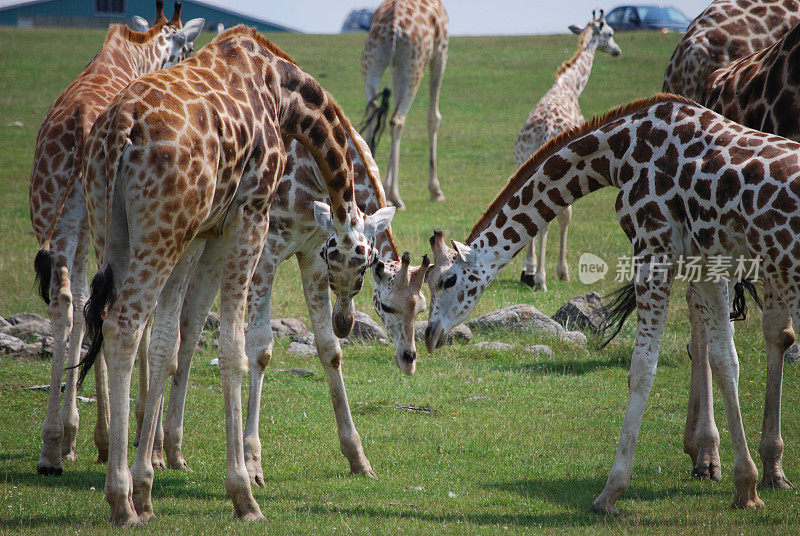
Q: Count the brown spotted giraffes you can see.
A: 8